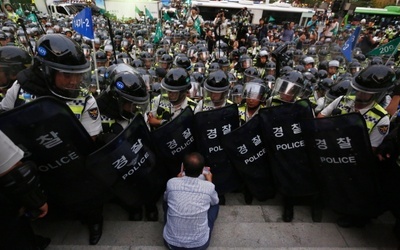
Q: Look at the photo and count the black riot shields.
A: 7